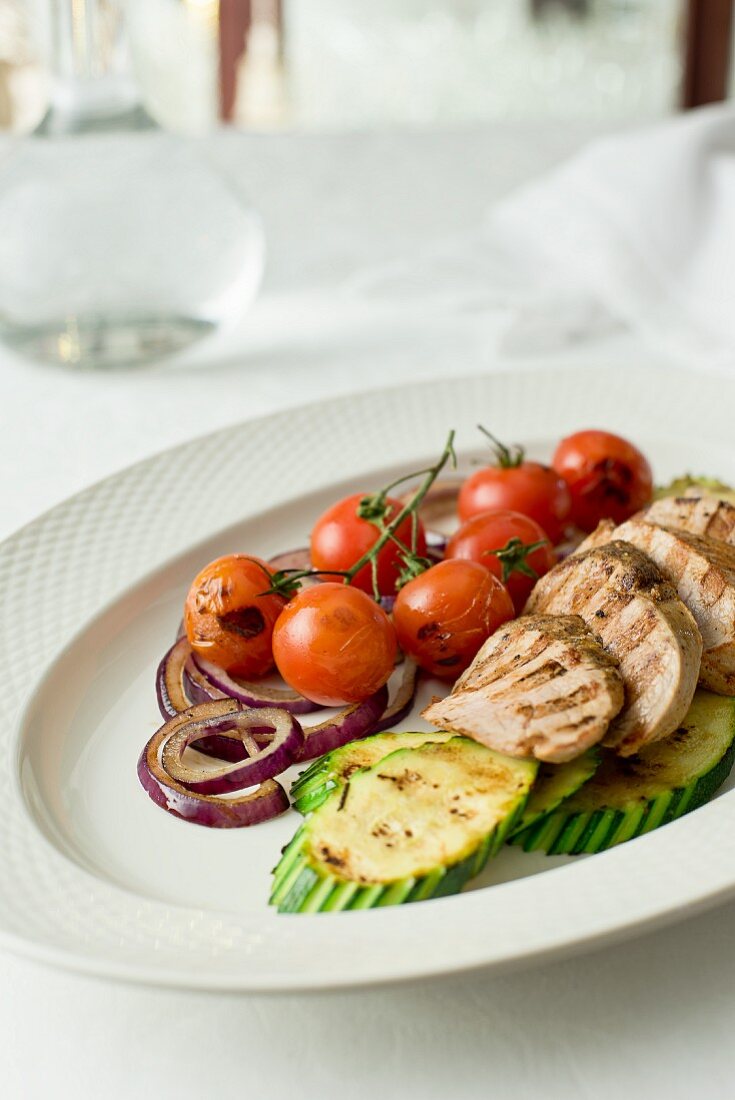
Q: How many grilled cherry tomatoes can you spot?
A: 7